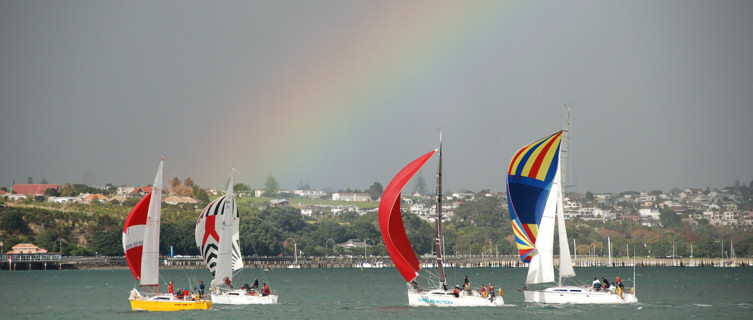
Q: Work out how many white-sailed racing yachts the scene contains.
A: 3